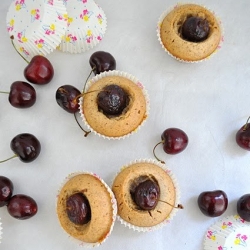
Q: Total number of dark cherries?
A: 15